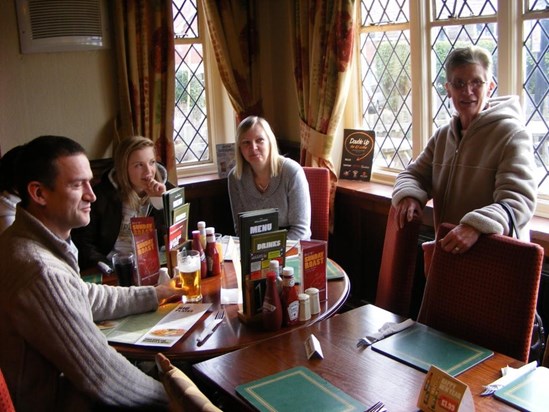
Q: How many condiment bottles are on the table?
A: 6